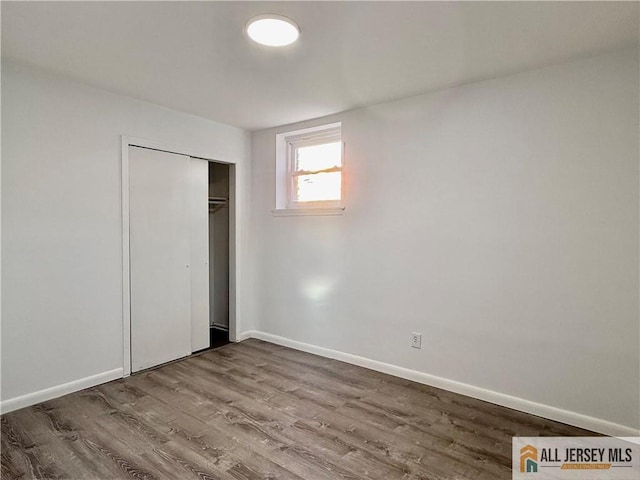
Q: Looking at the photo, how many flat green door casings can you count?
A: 0